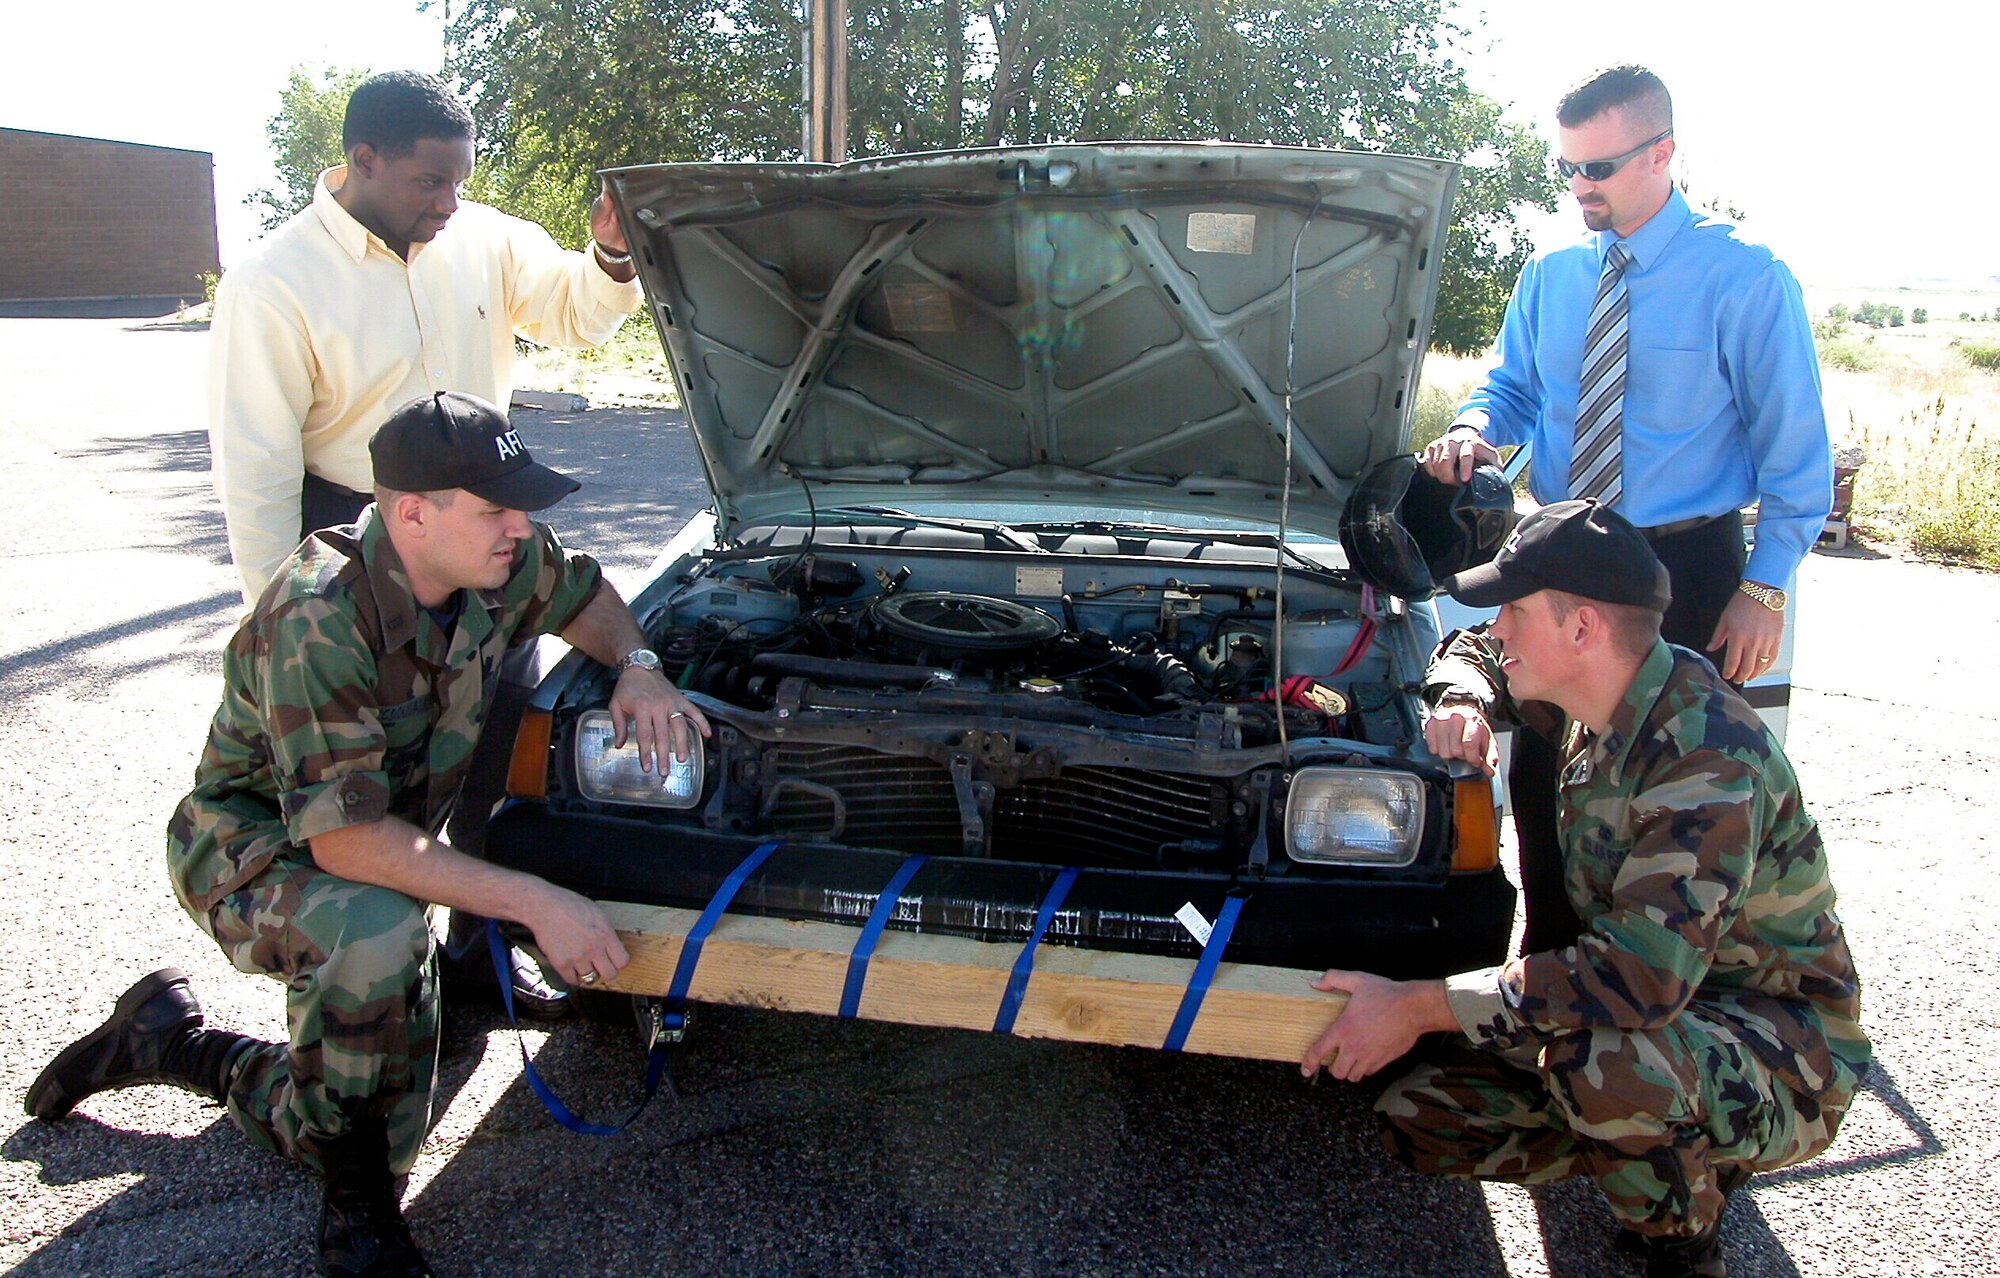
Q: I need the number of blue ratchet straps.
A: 4